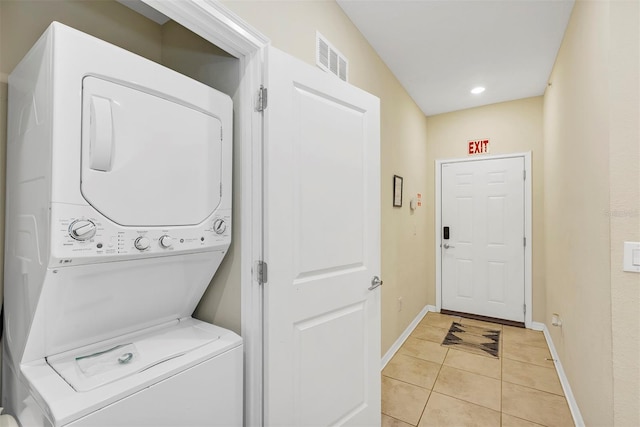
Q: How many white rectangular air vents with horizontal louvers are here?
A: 1